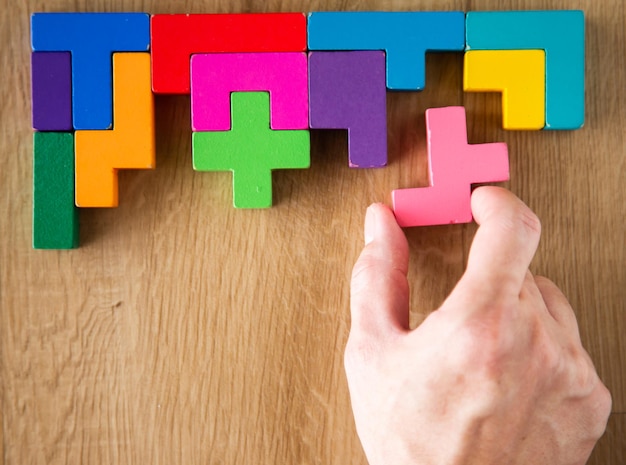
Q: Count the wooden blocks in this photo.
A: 12